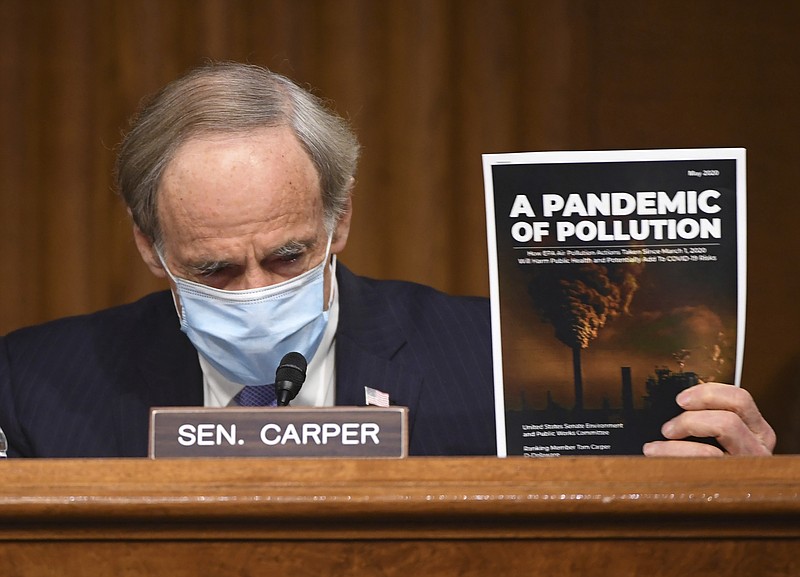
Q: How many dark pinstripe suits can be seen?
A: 1